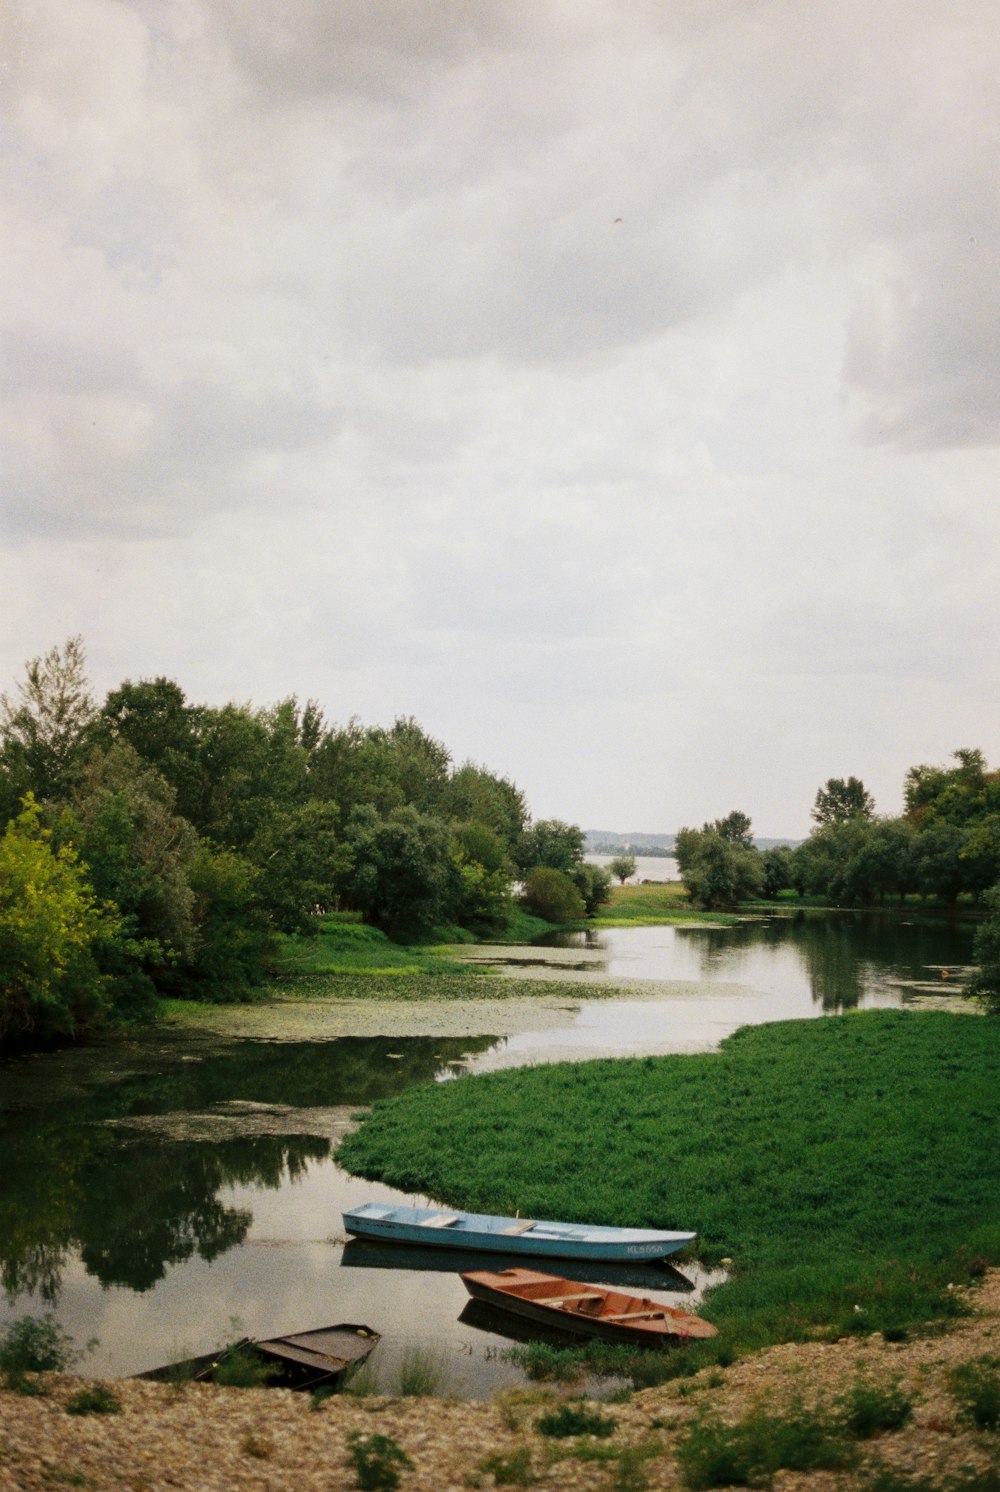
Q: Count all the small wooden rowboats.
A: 3